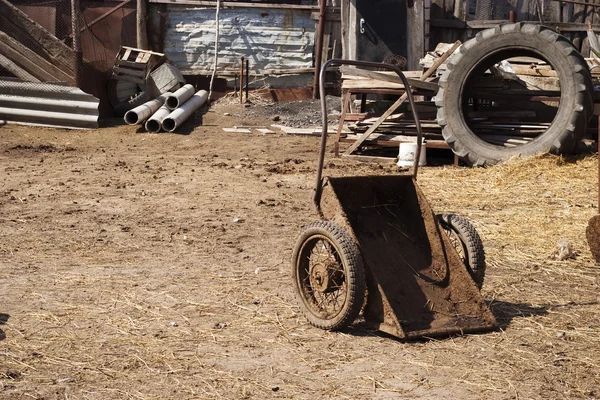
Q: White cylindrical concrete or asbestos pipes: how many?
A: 4